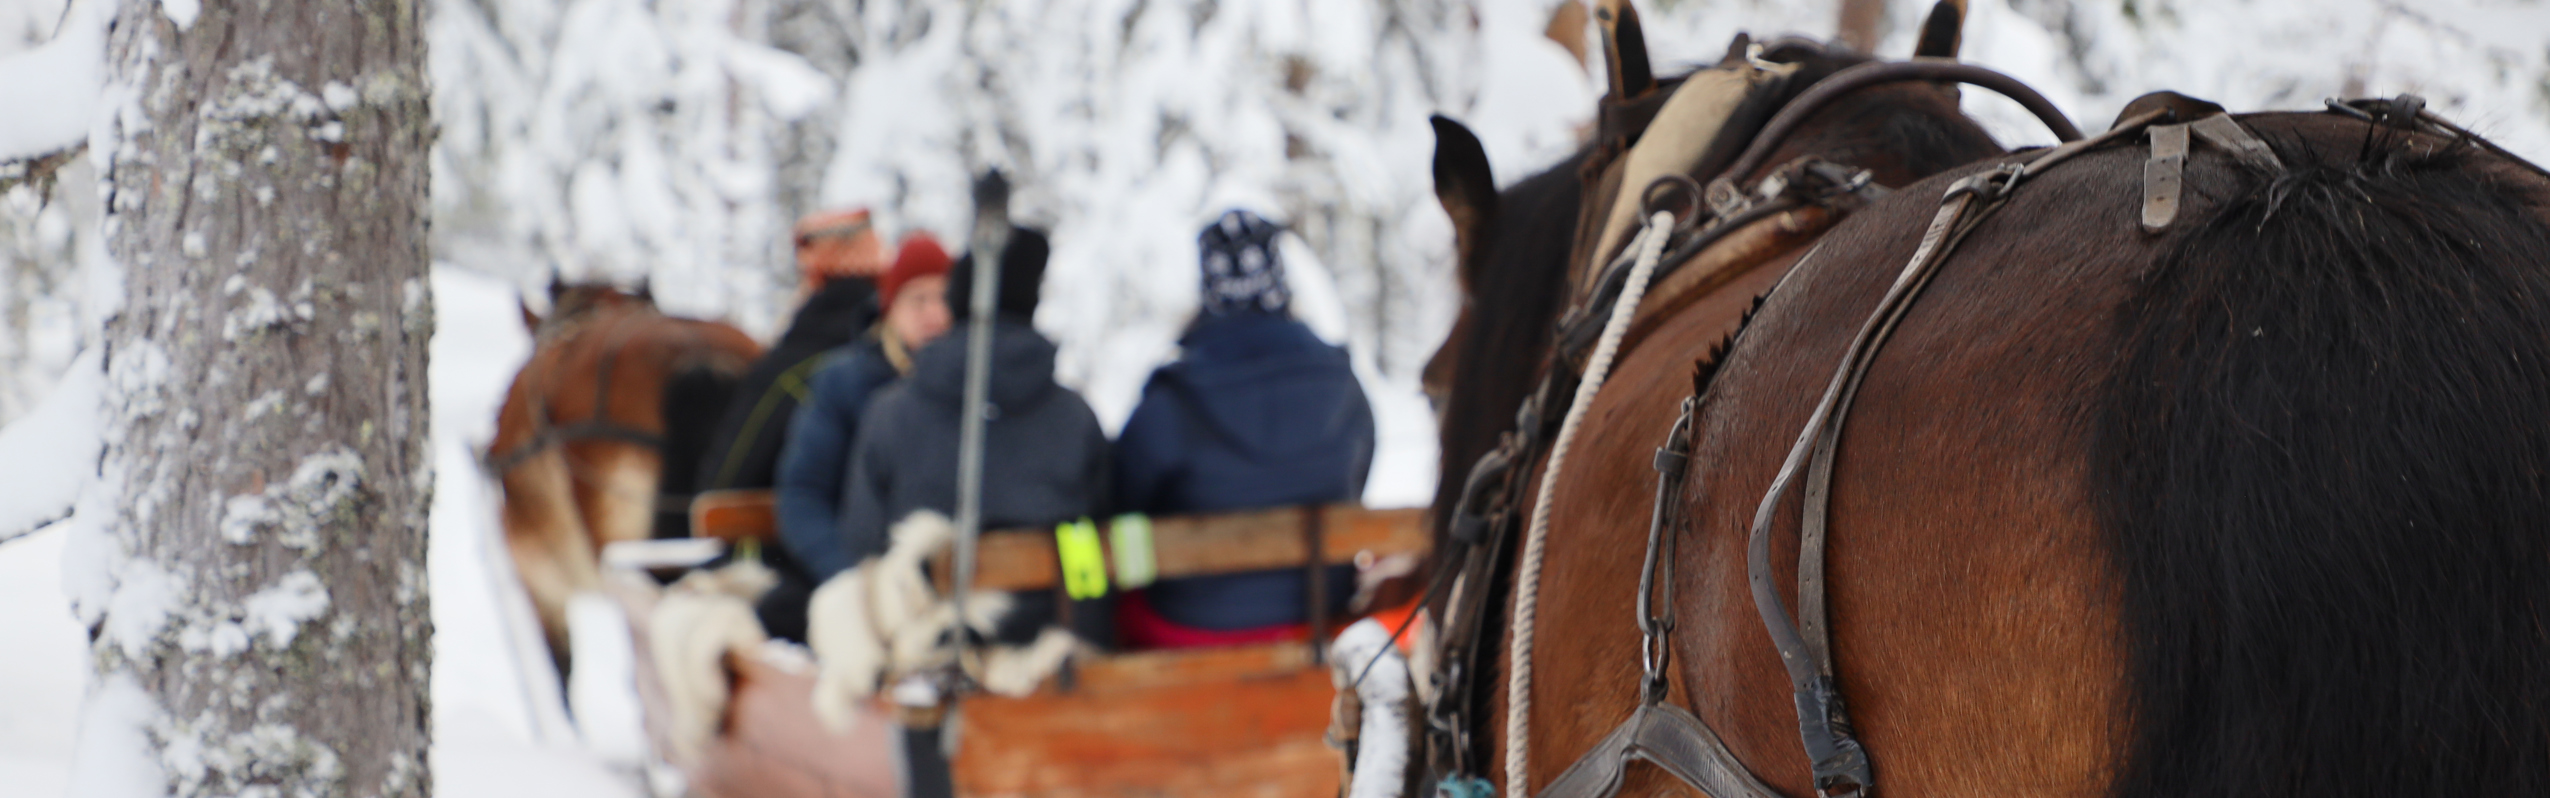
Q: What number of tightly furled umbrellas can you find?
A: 0